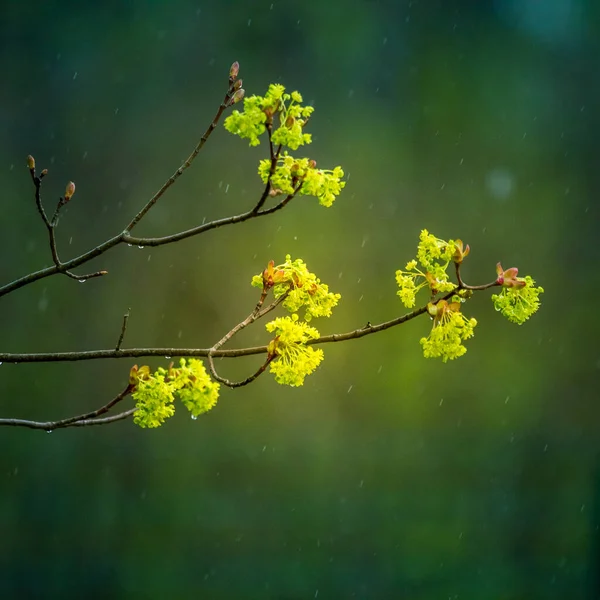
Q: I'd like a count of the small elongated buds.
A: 5